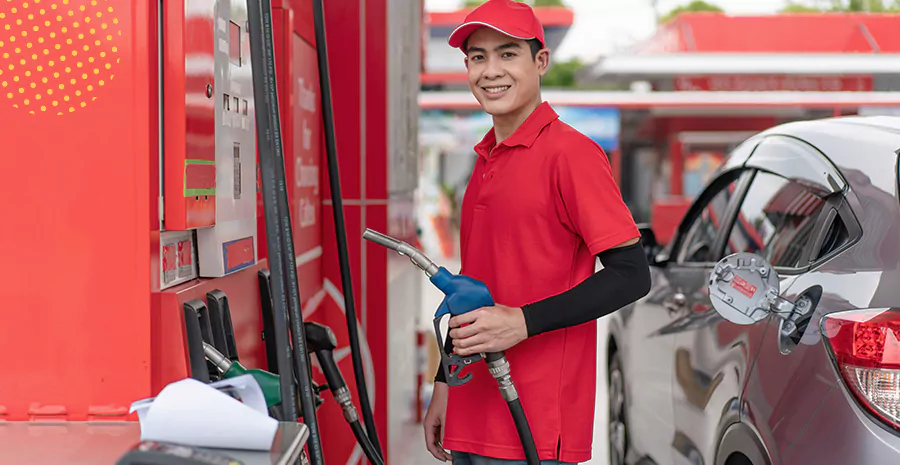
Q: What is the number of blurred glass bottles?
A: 0